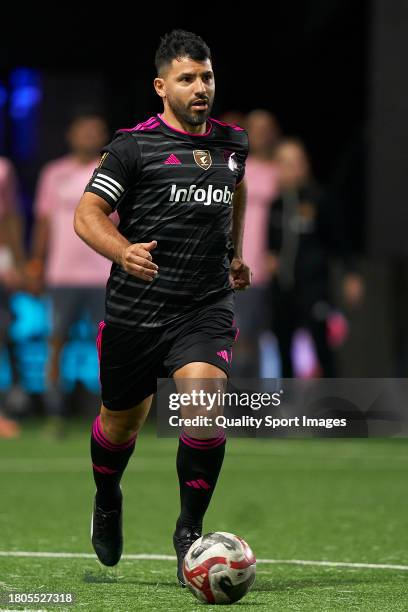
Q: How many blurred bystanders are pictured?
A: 4